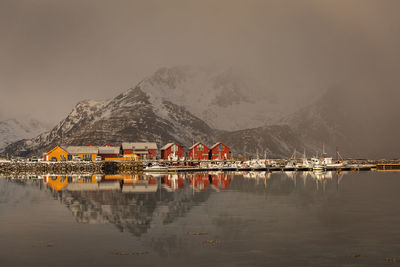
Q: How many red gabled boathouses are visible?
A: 3